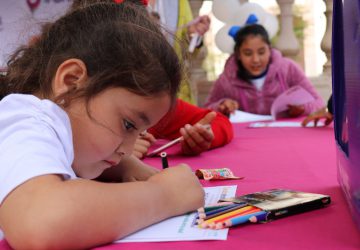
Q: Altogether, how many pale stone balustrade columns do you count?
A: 3